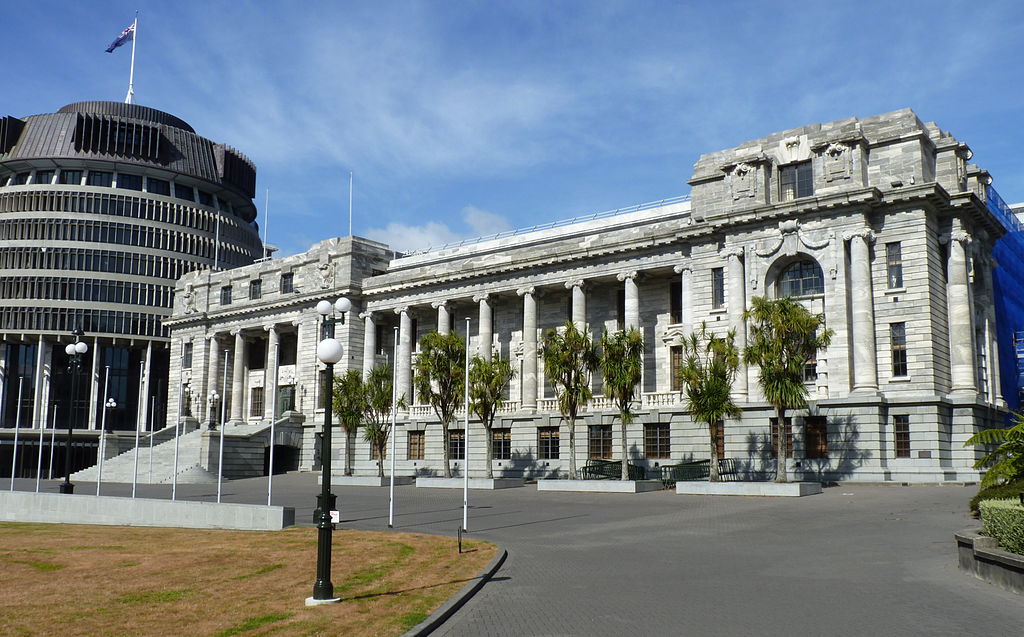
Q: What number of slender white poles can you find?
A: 15